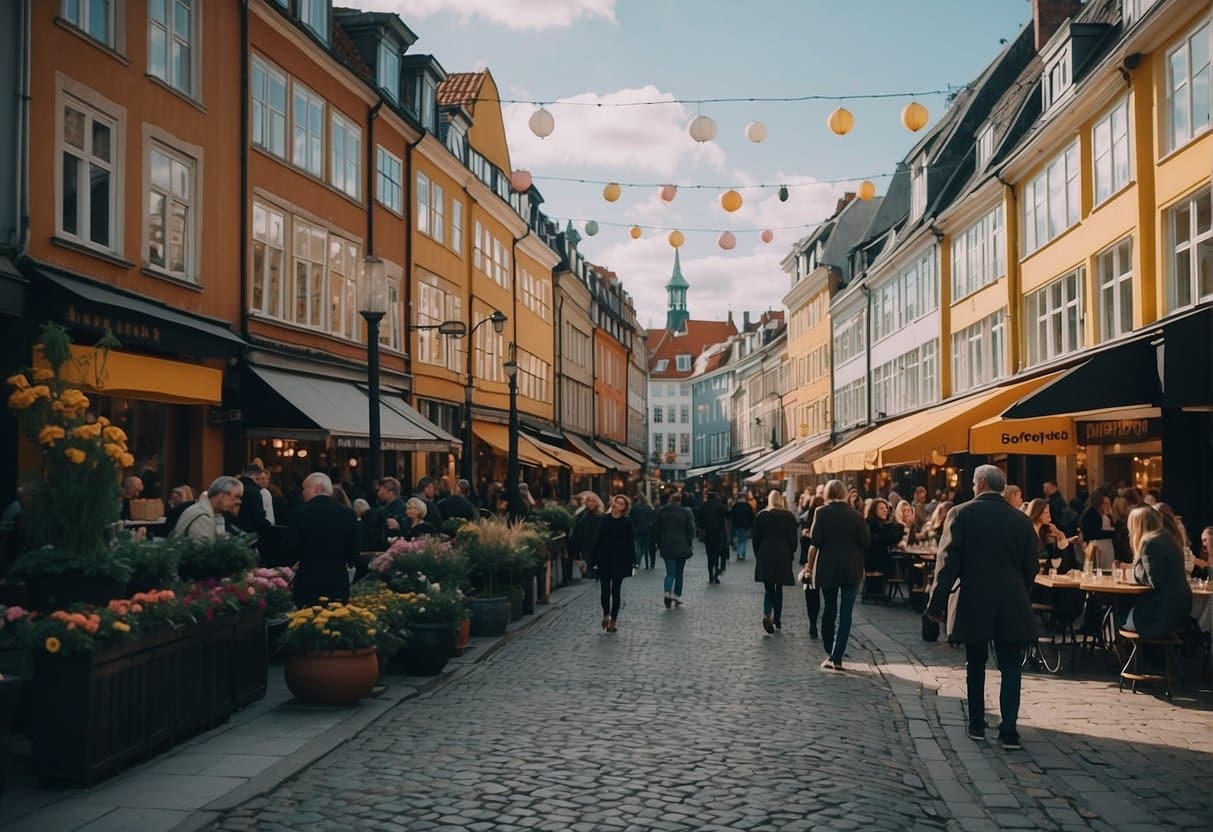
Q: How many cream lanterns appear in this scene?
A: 3